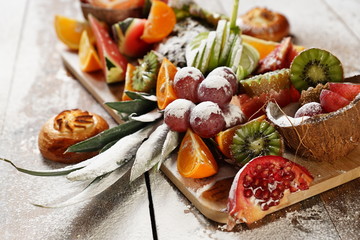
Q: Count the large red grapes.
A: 5